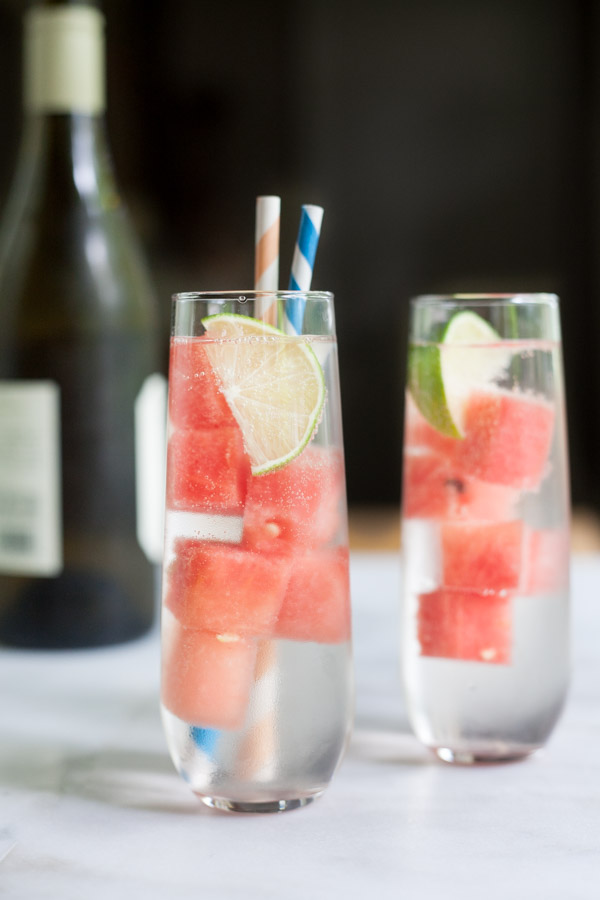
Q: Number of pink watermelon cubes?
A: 12